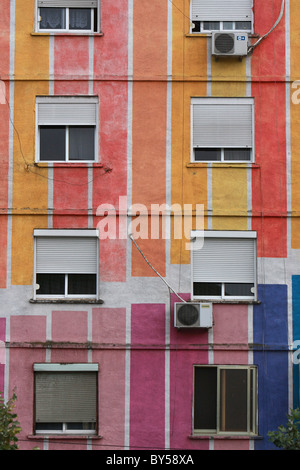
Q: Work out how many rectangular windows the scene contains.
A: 8